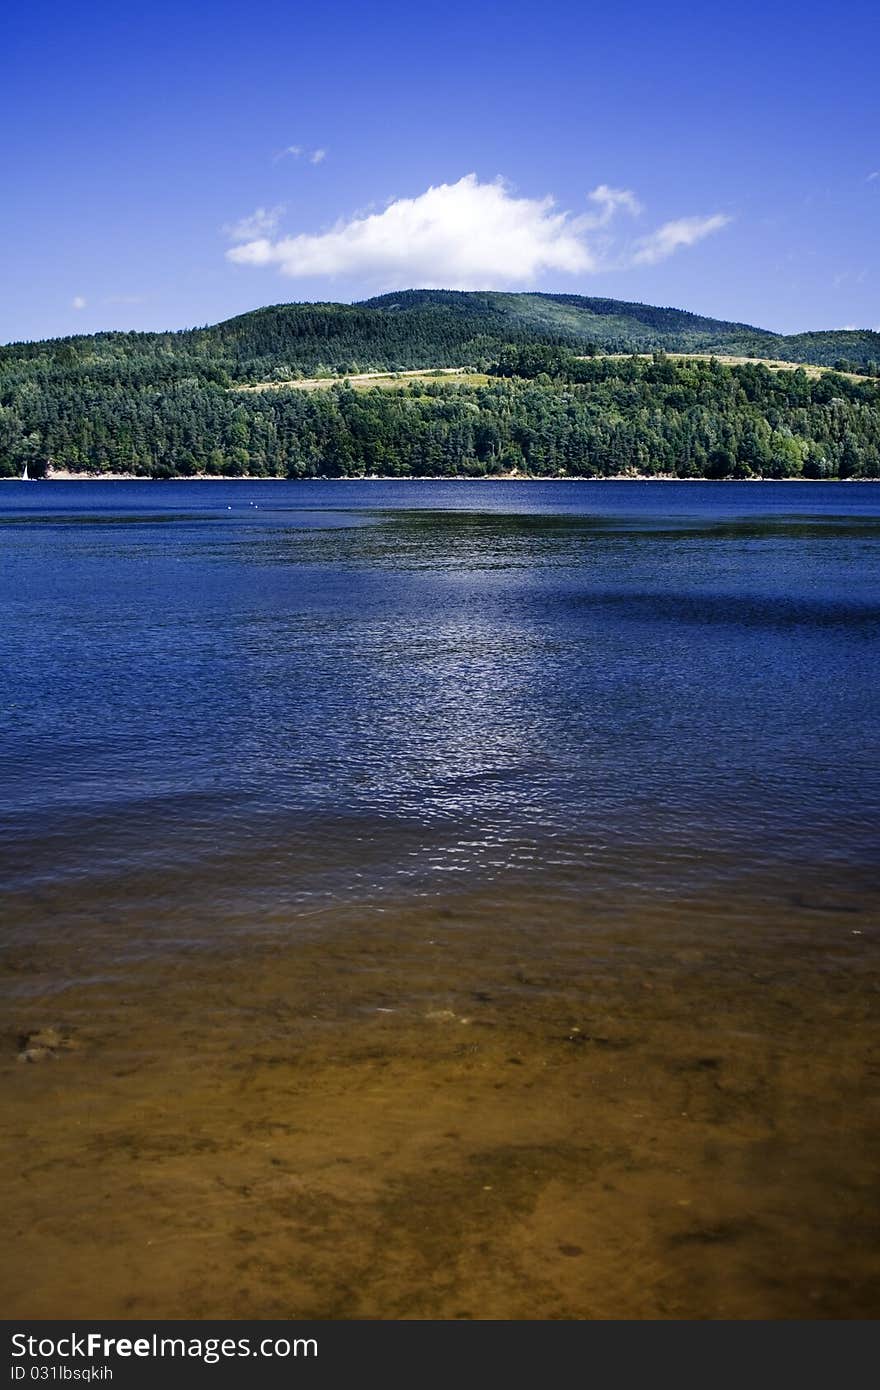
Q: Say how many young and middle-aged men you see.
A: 0